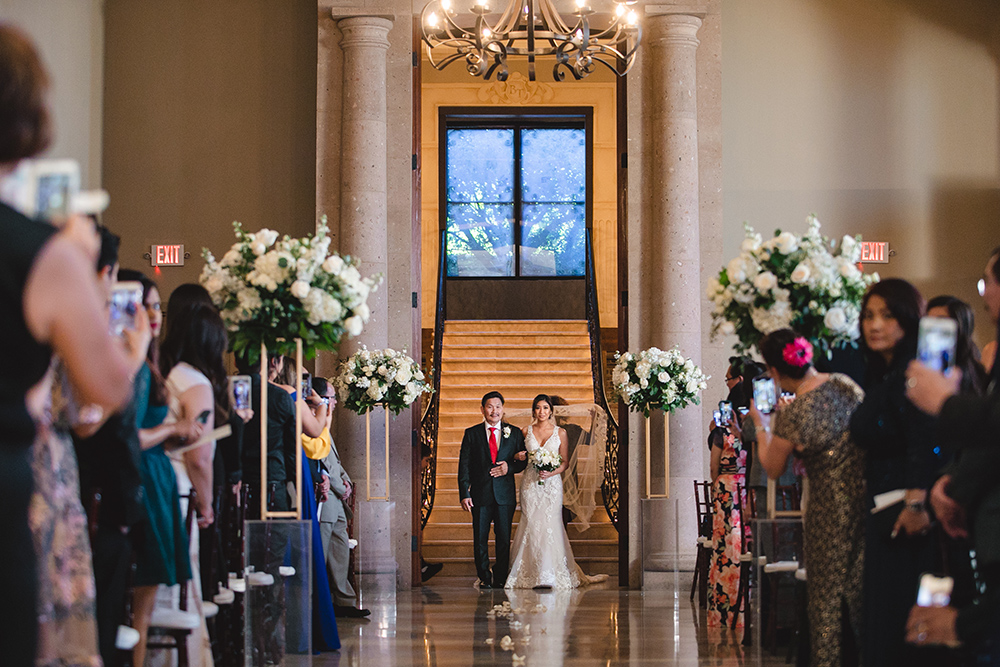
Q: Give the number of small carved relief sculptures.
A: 1